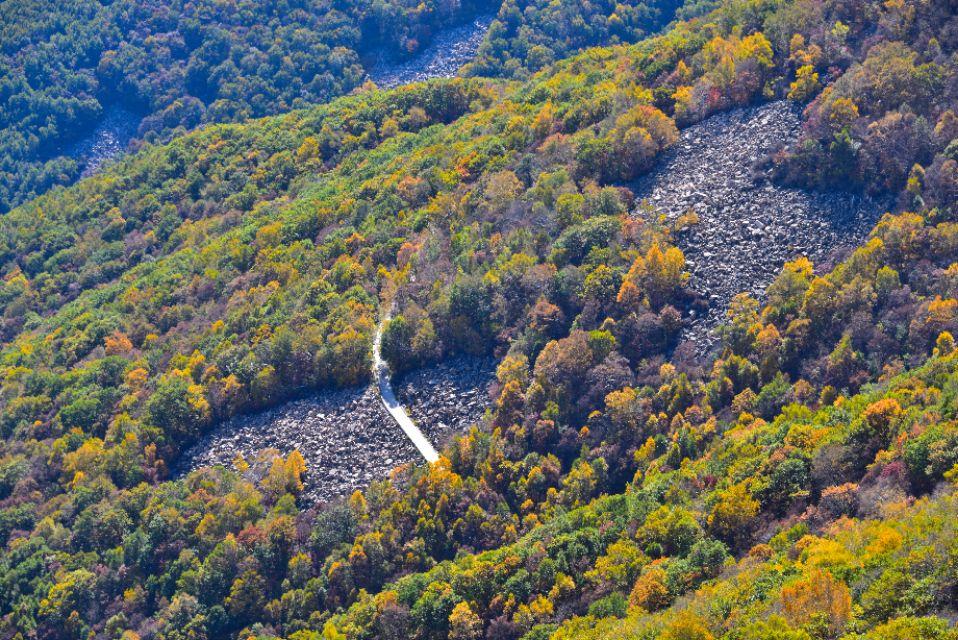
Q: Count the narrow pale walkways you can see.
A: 1